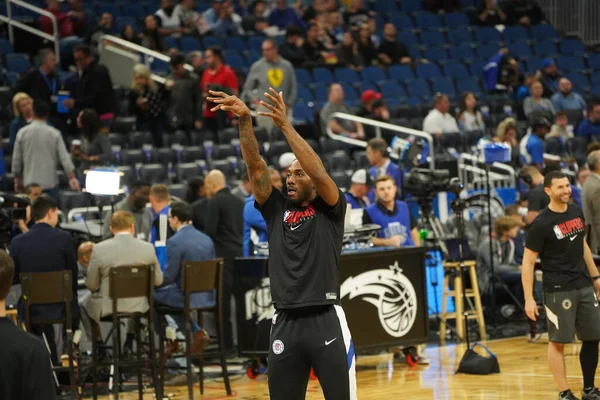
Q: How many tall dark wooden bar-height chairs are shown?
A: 3